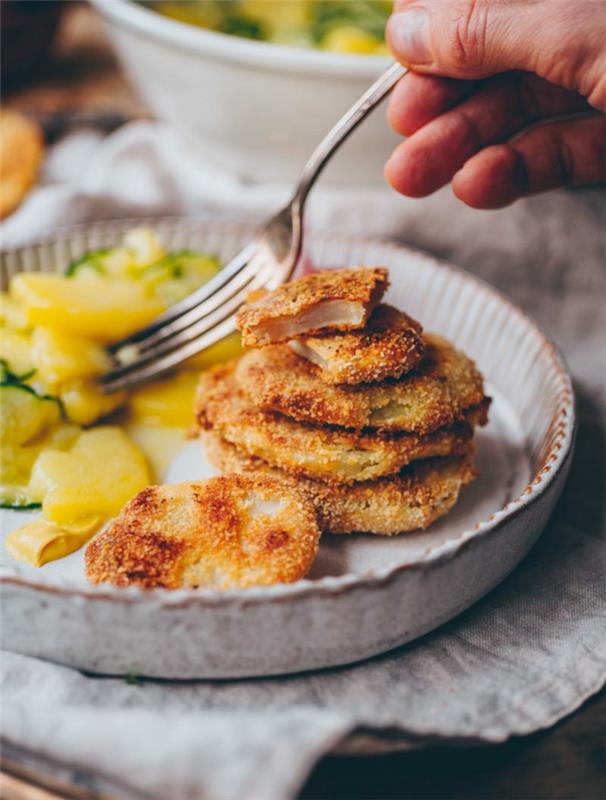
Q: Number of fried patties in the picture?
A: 6